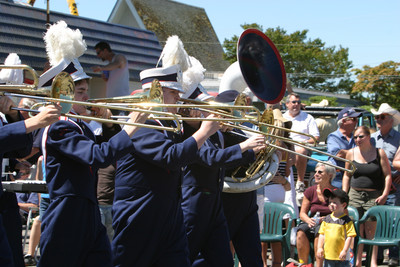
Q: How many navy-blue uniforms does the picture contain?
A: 5